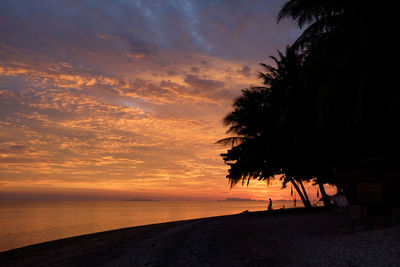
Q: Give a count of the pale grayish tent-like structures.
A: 1